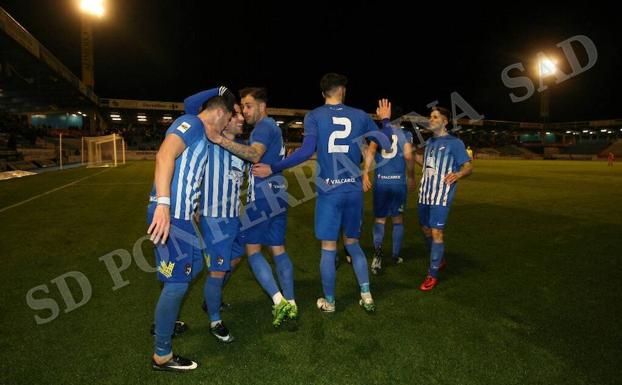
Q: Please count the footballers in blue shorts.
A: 6